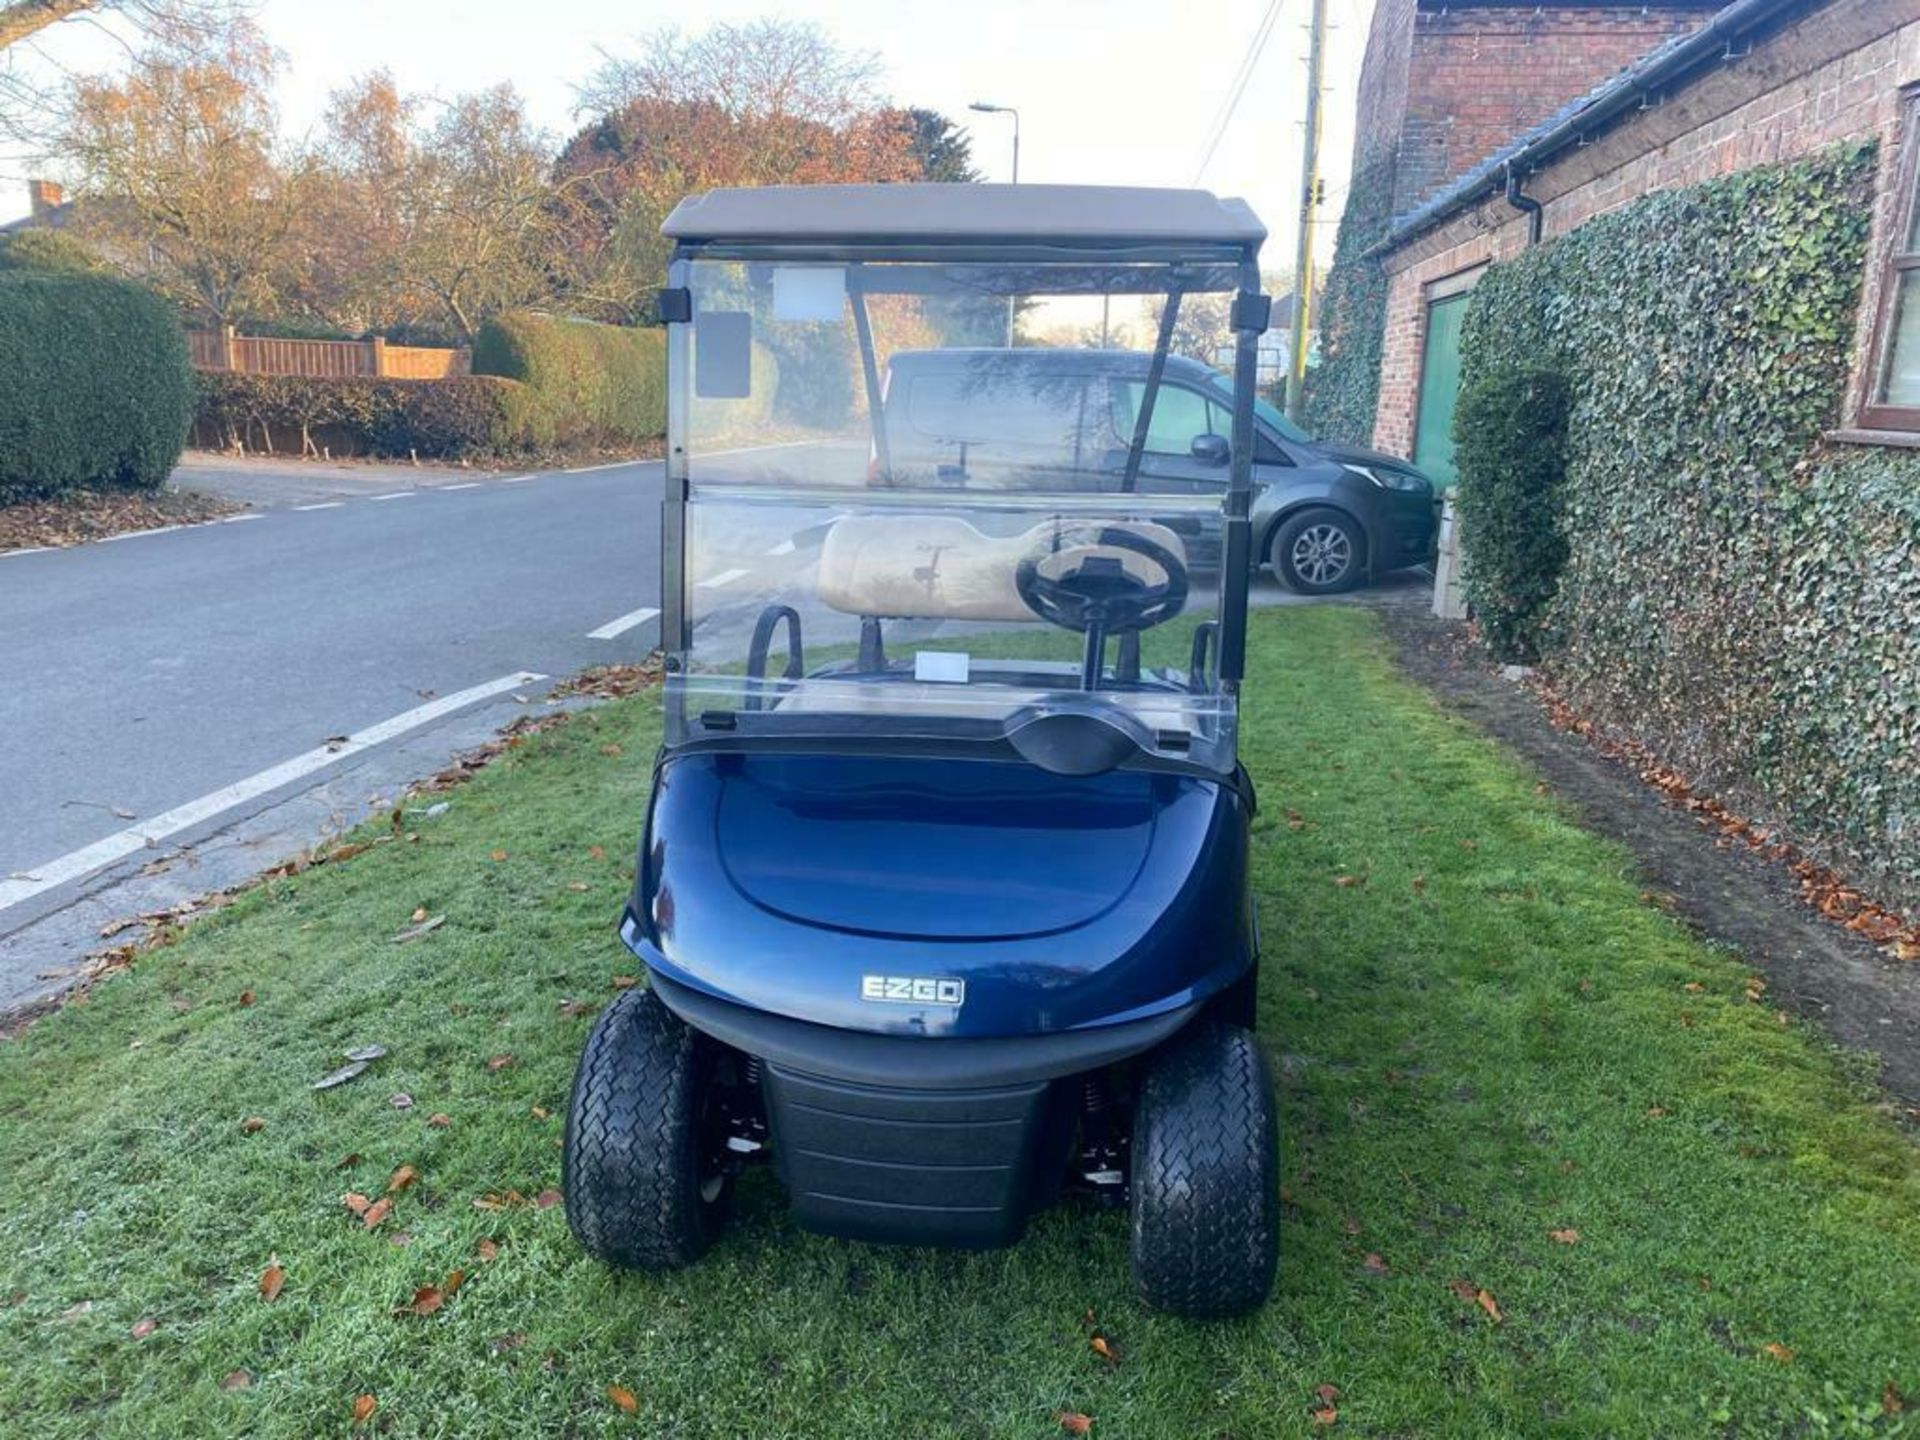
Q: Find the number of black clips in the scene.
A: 4